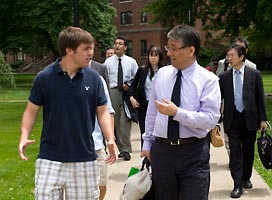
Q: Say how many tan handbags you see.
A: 1